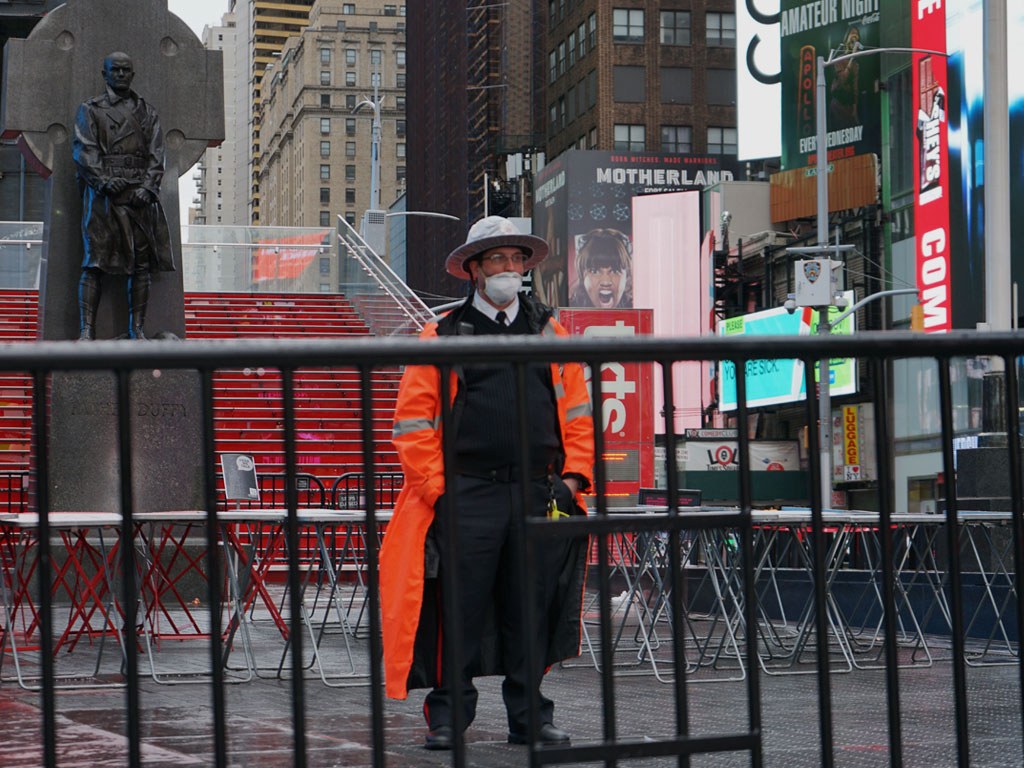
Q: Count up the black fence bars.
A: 14